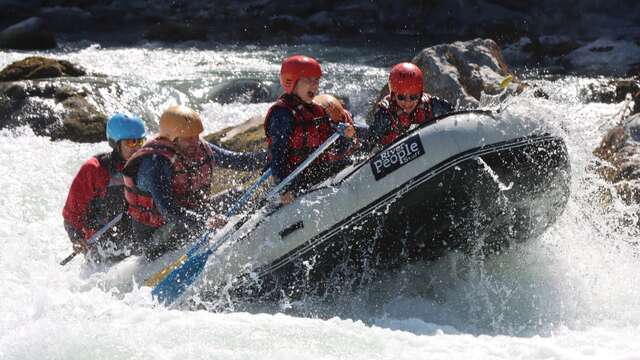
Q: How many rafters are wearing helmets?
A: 5